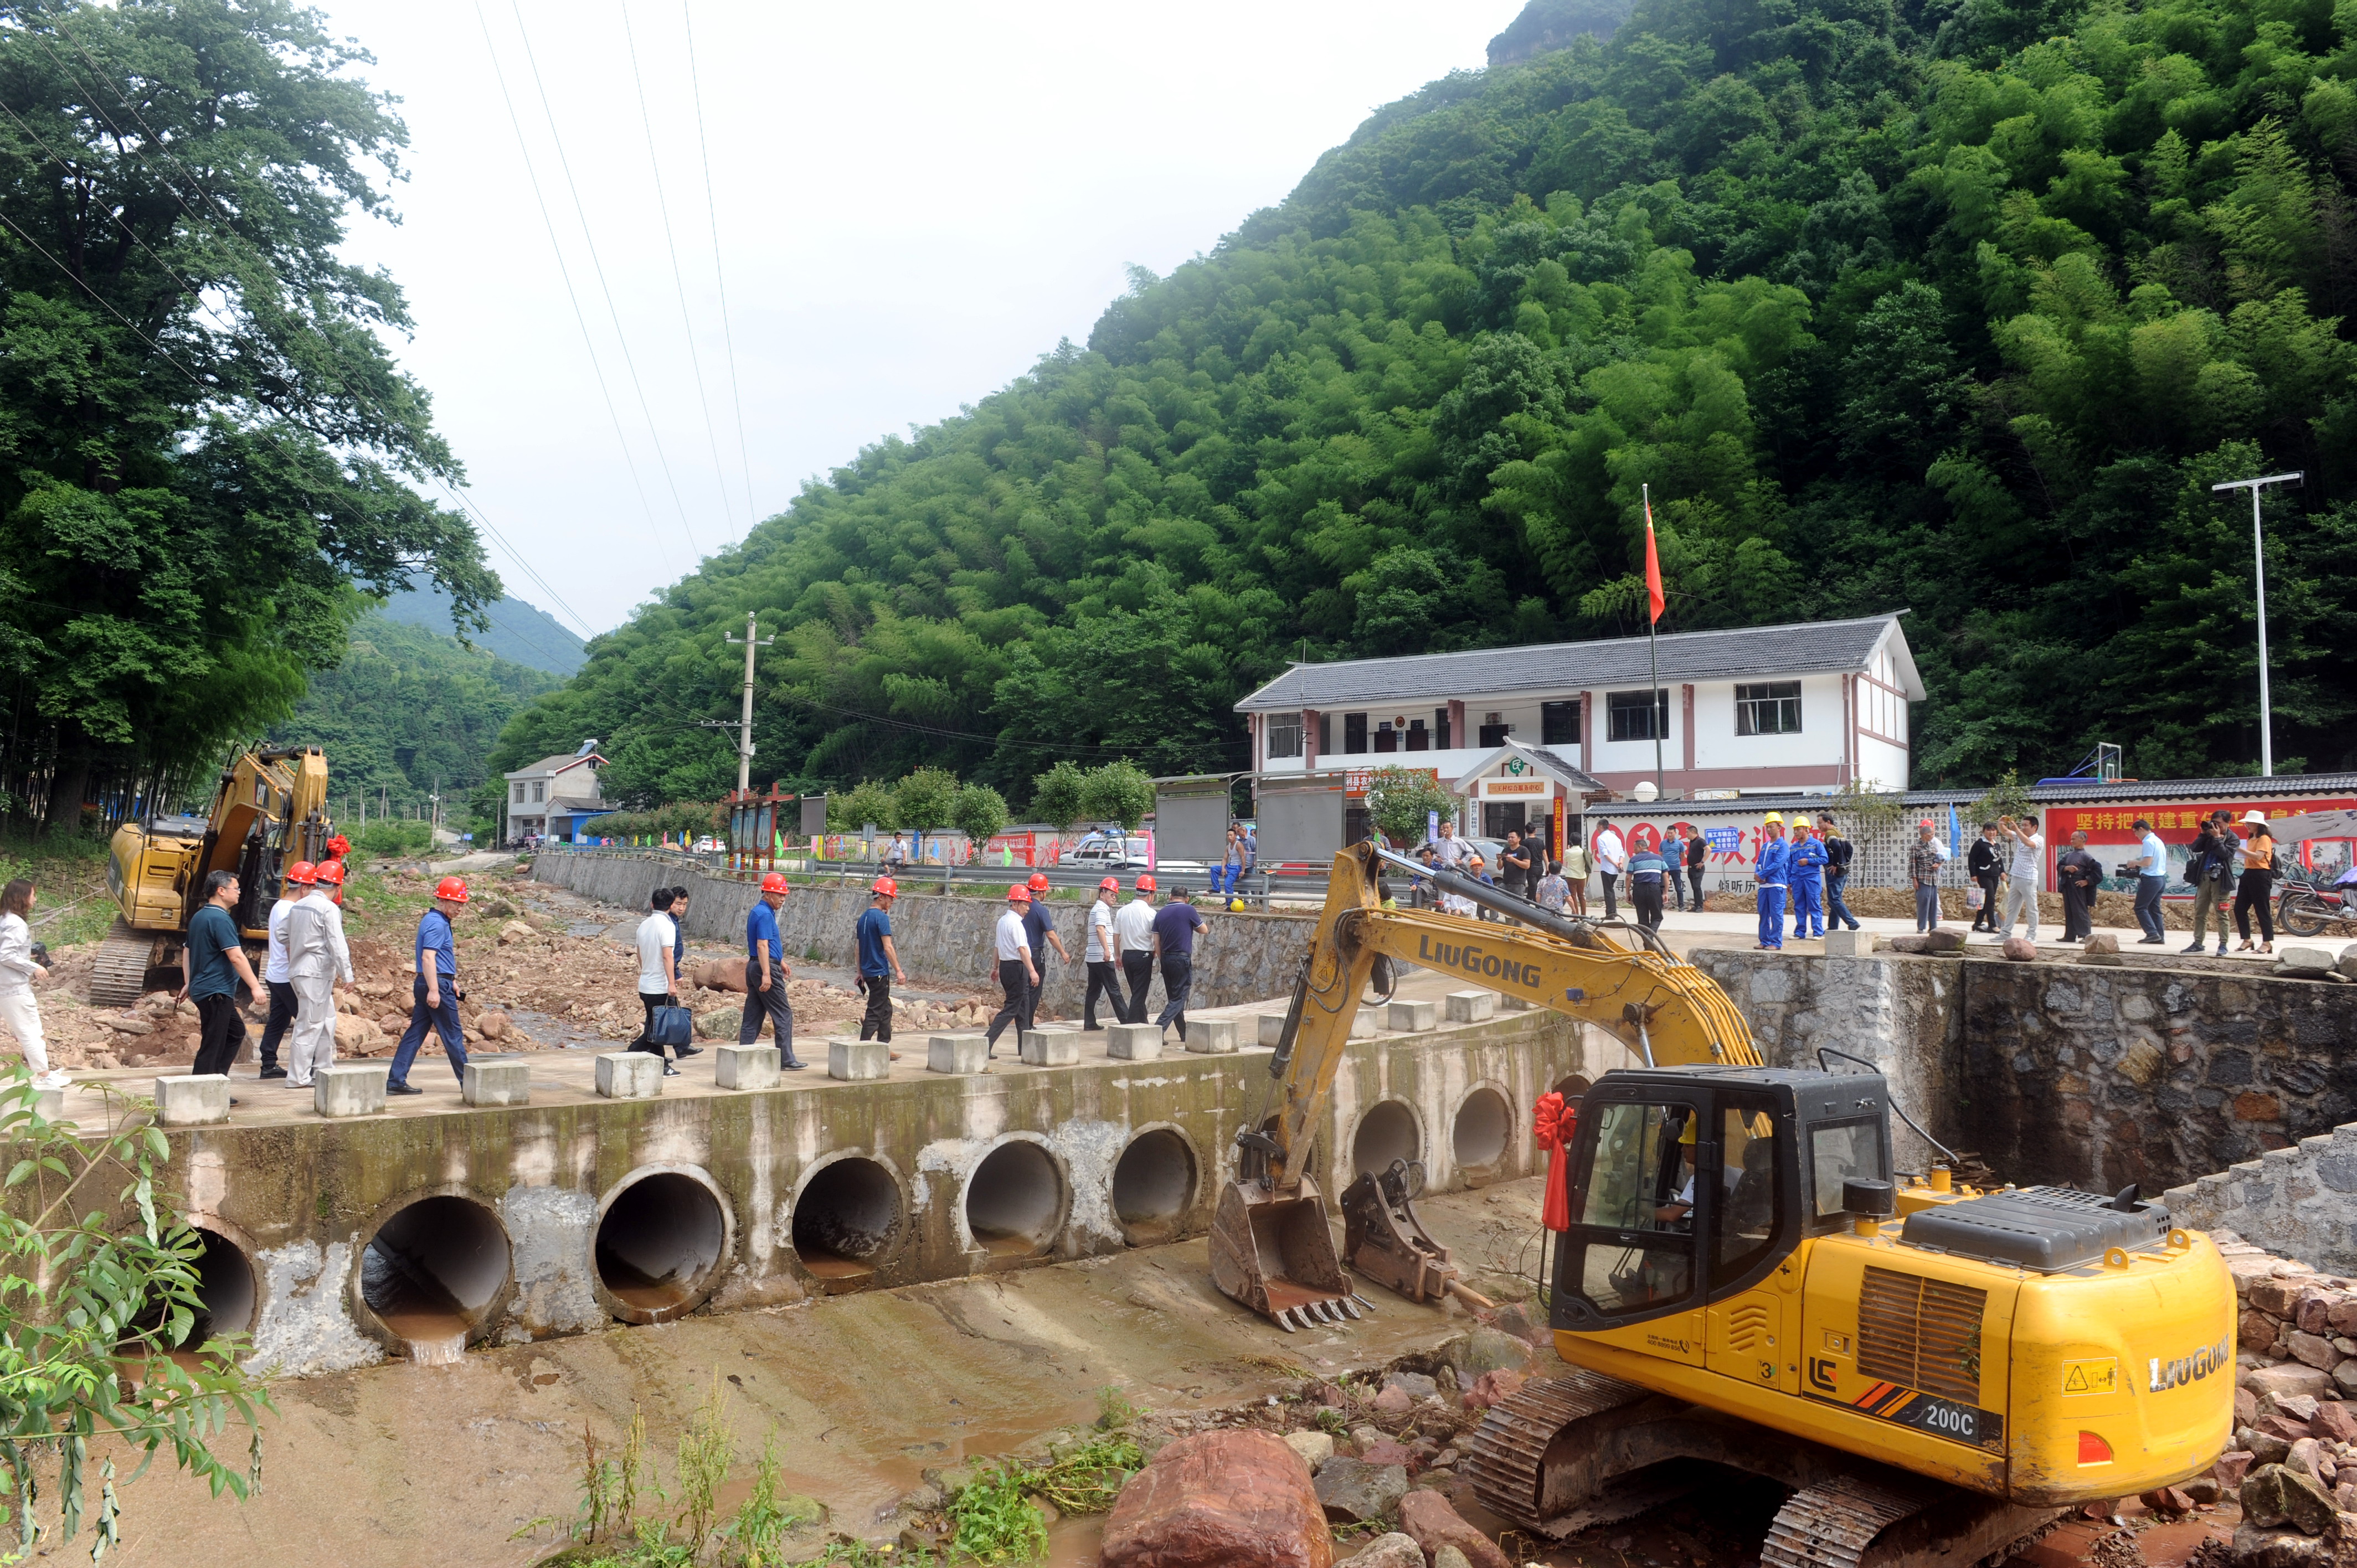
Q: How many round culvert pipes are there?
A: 10